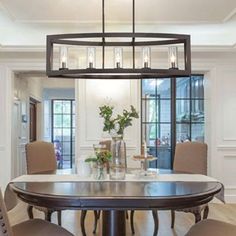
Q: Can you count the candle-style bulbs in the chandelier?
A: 5